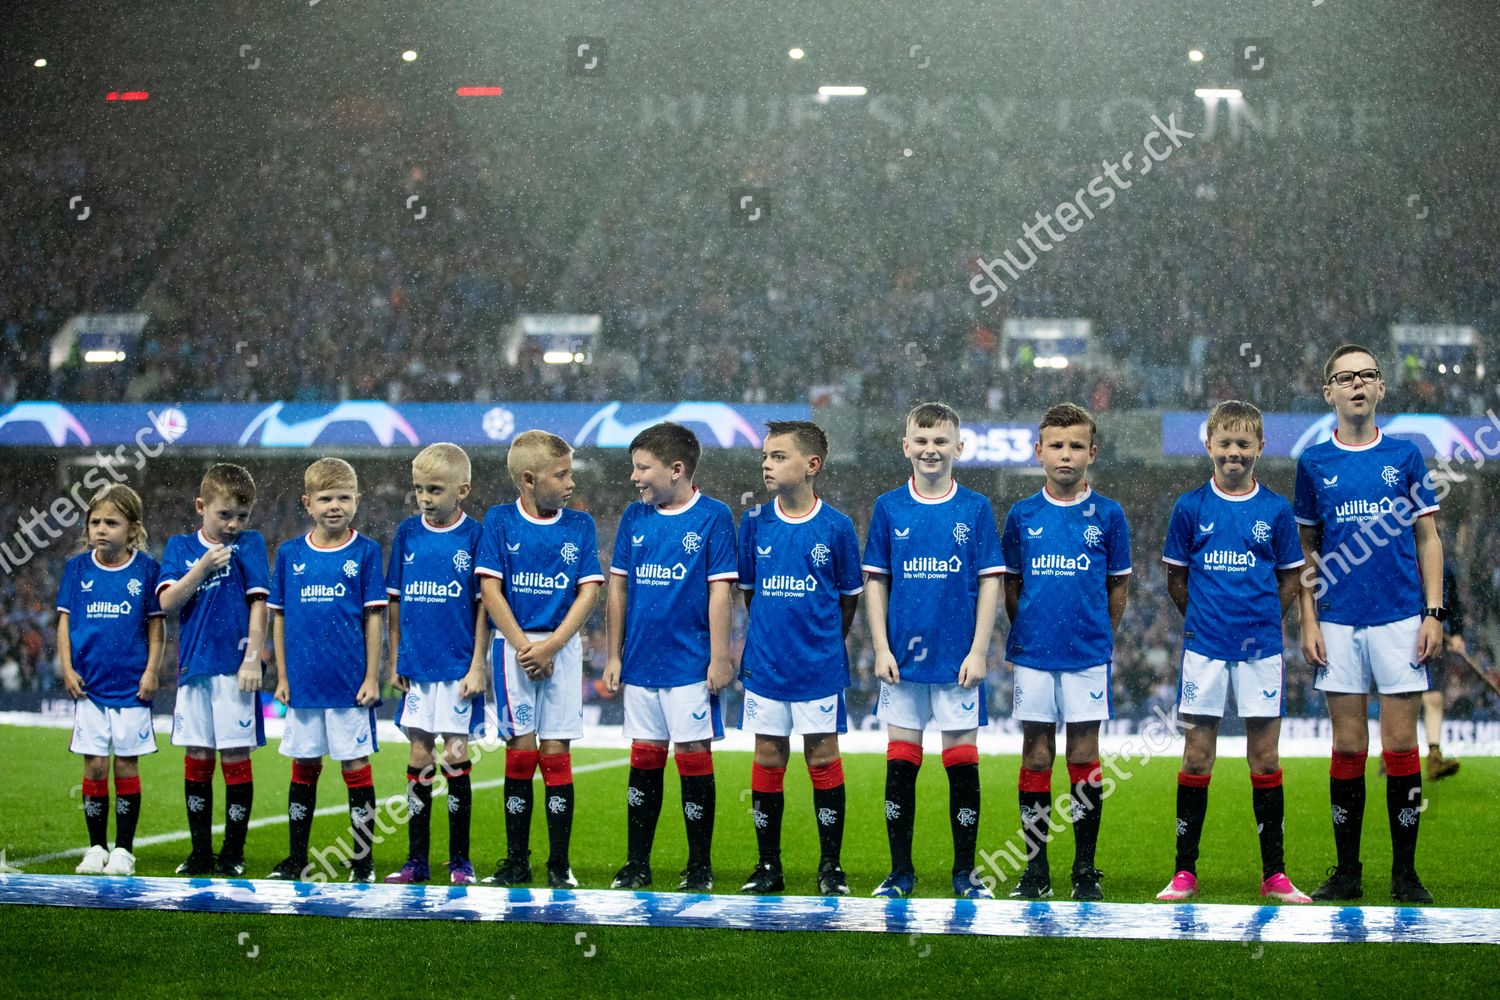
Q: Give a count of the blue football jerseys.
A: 11